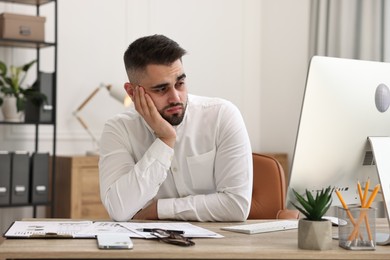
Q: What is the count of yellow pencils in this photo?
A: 4